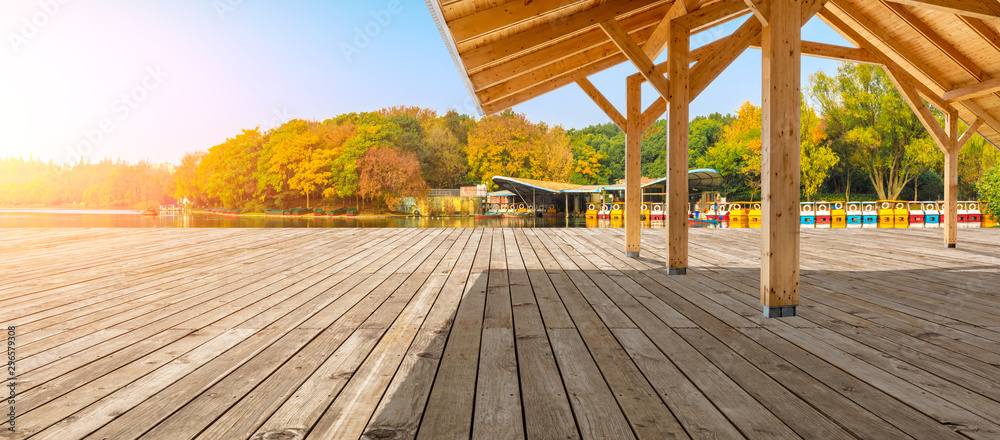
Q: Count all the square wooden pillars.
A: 4